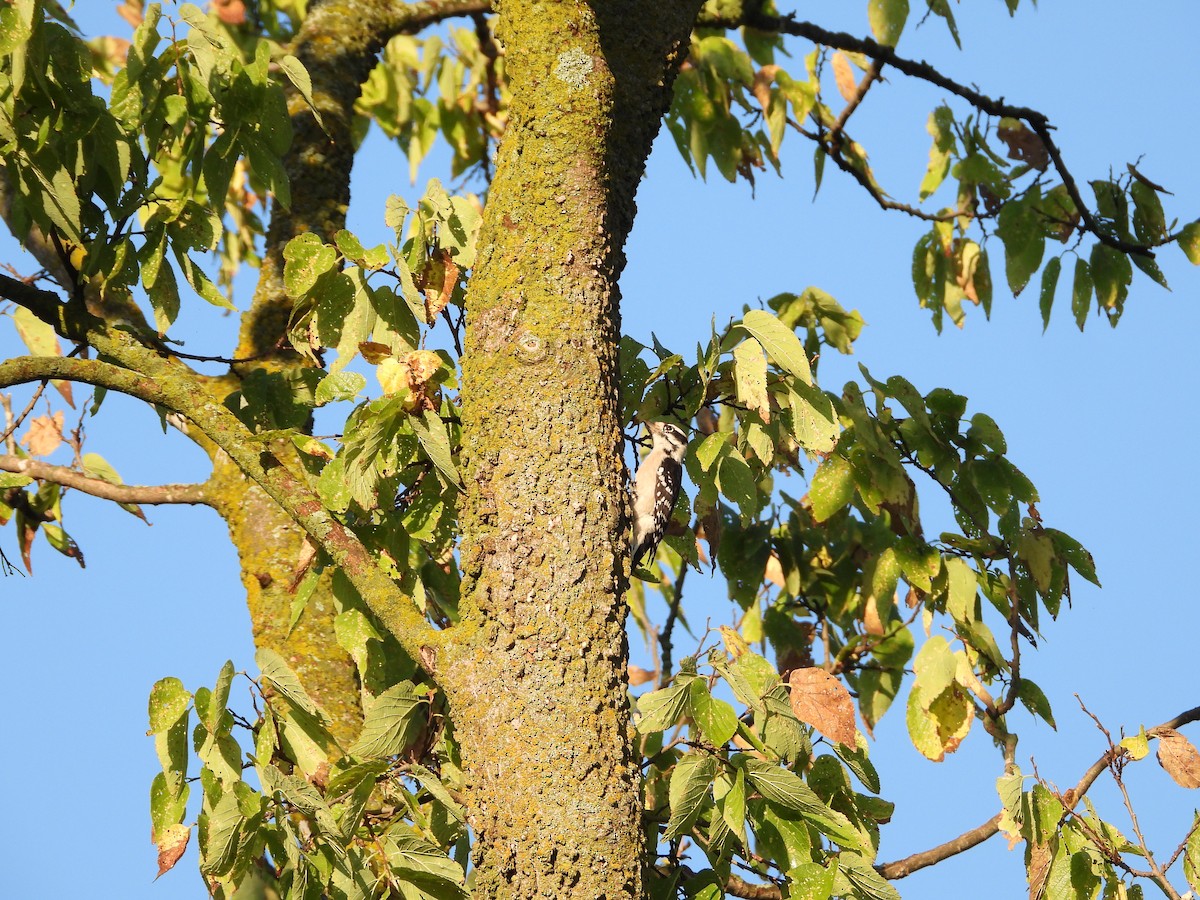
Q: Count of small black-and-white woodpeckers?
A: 1